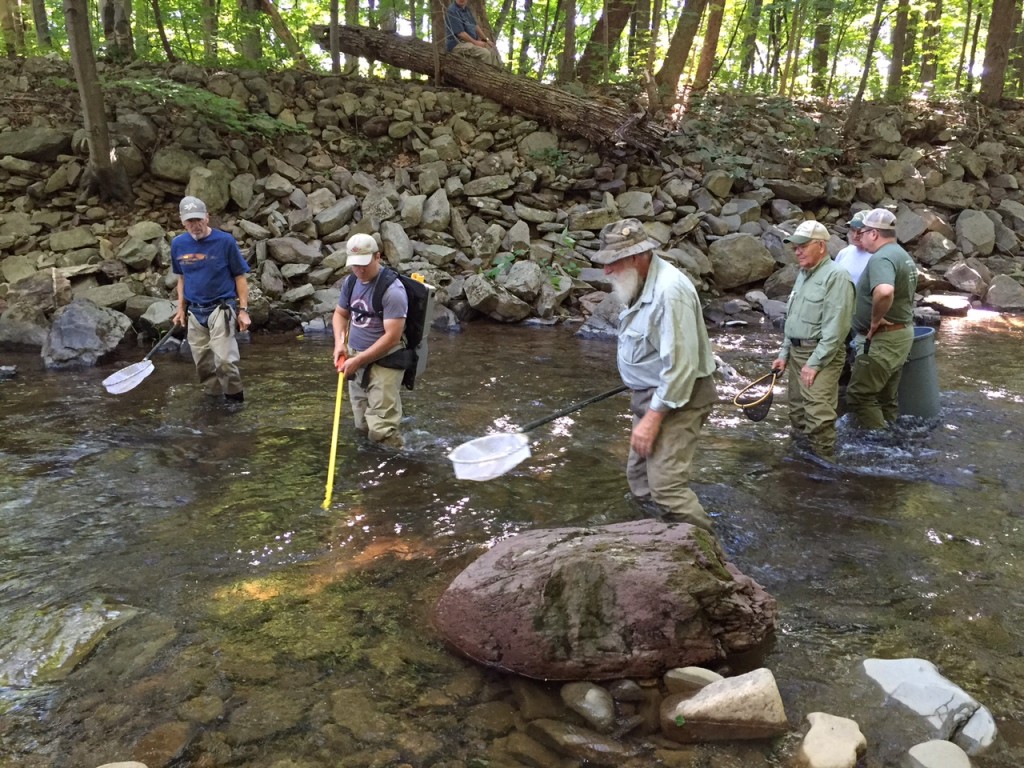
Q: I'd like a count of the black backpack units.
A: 1